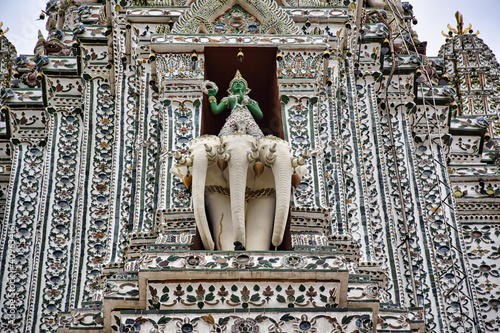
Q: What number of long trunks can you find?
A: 3